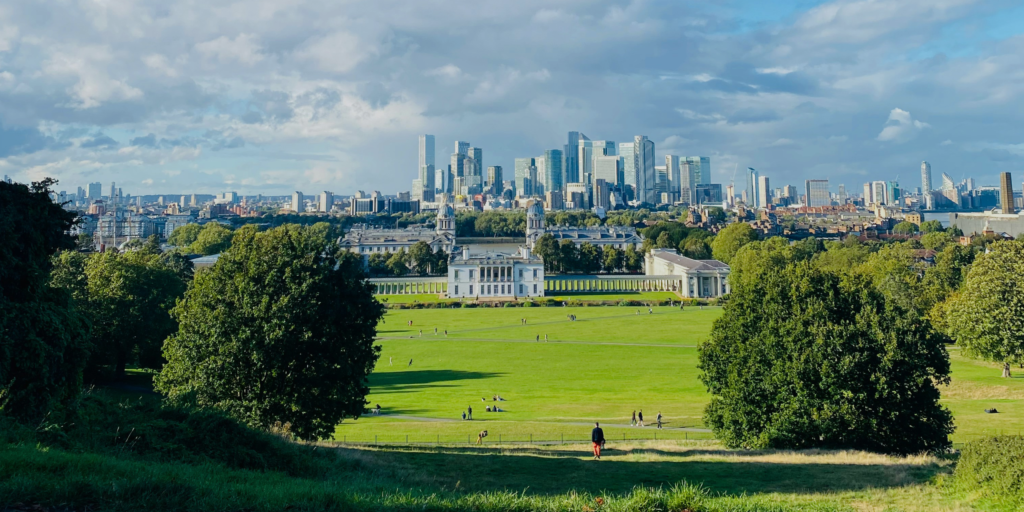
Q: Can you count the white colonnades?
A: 2